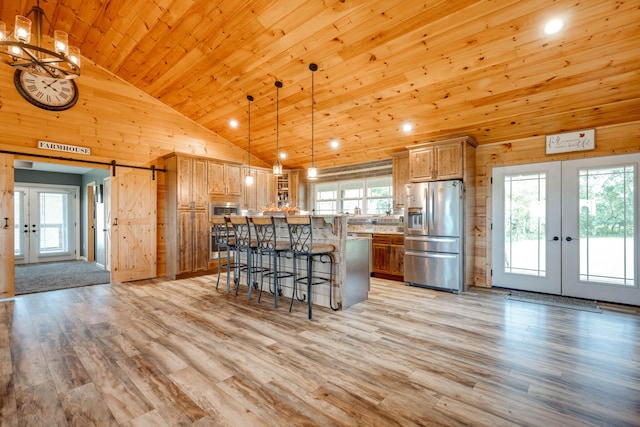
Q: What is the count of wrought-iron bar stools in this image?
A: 4